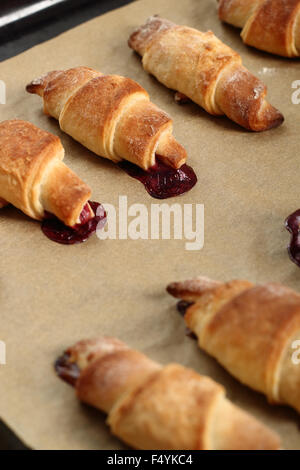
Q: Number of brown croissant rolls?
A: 6